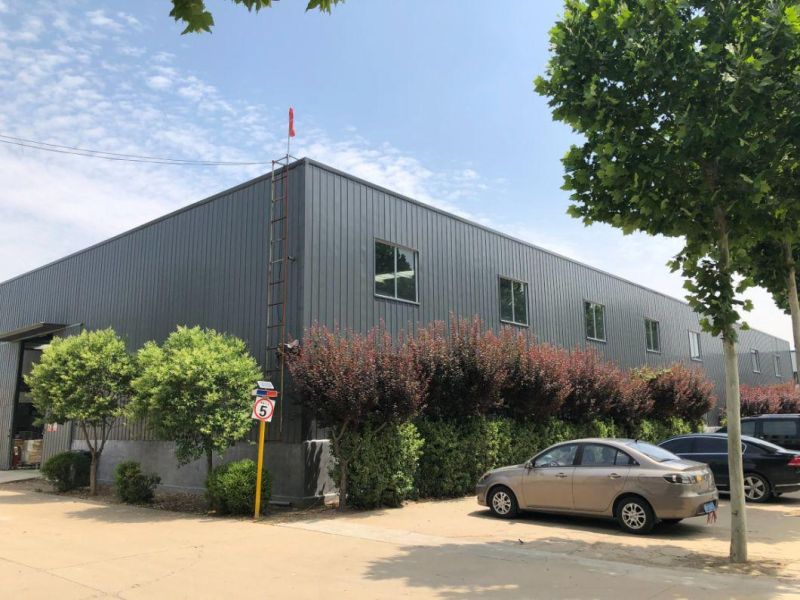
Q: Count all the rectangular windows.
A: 7